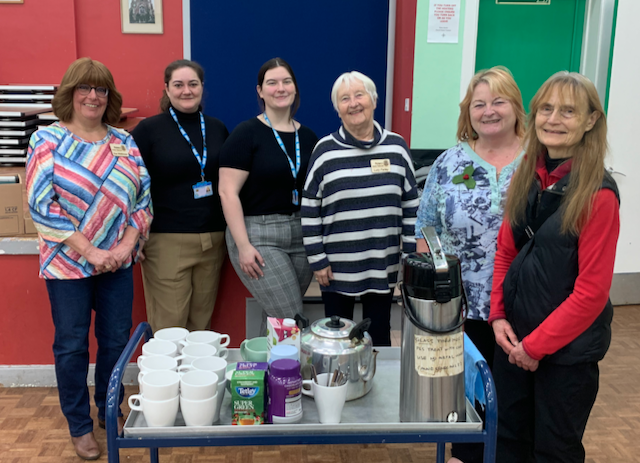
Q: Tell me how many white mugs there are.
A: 13